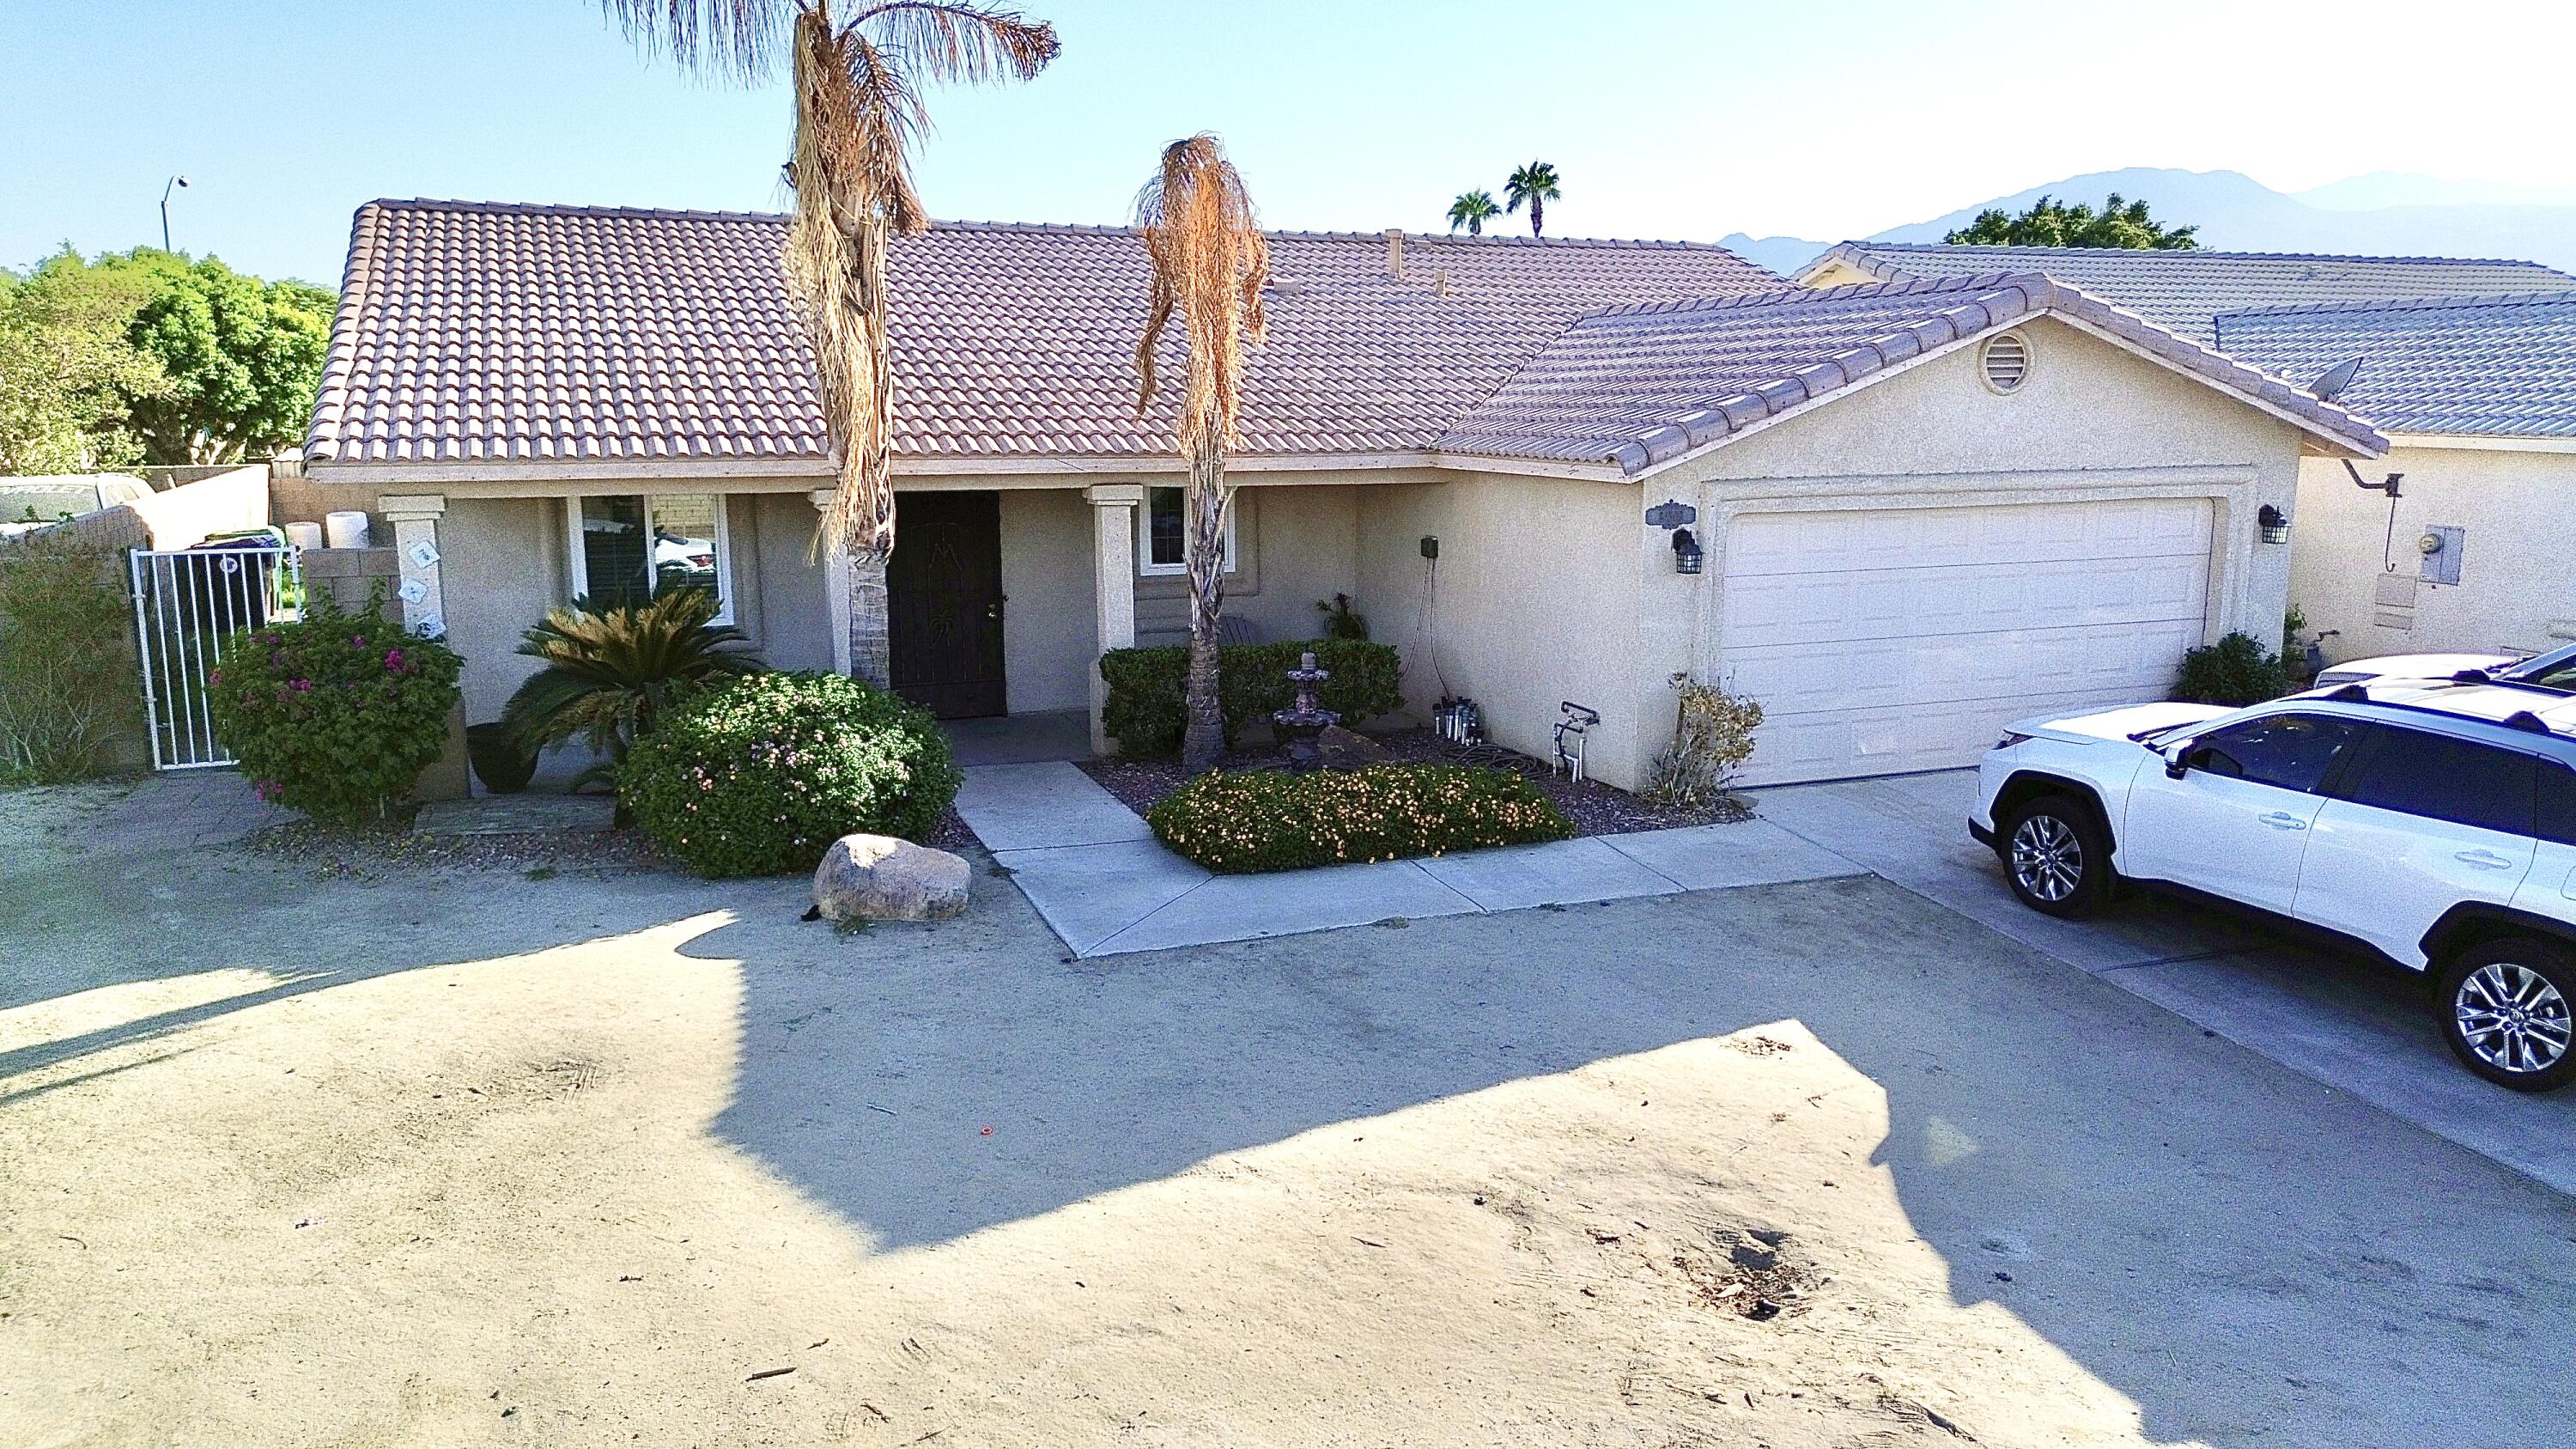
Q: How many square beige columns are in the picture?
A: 3